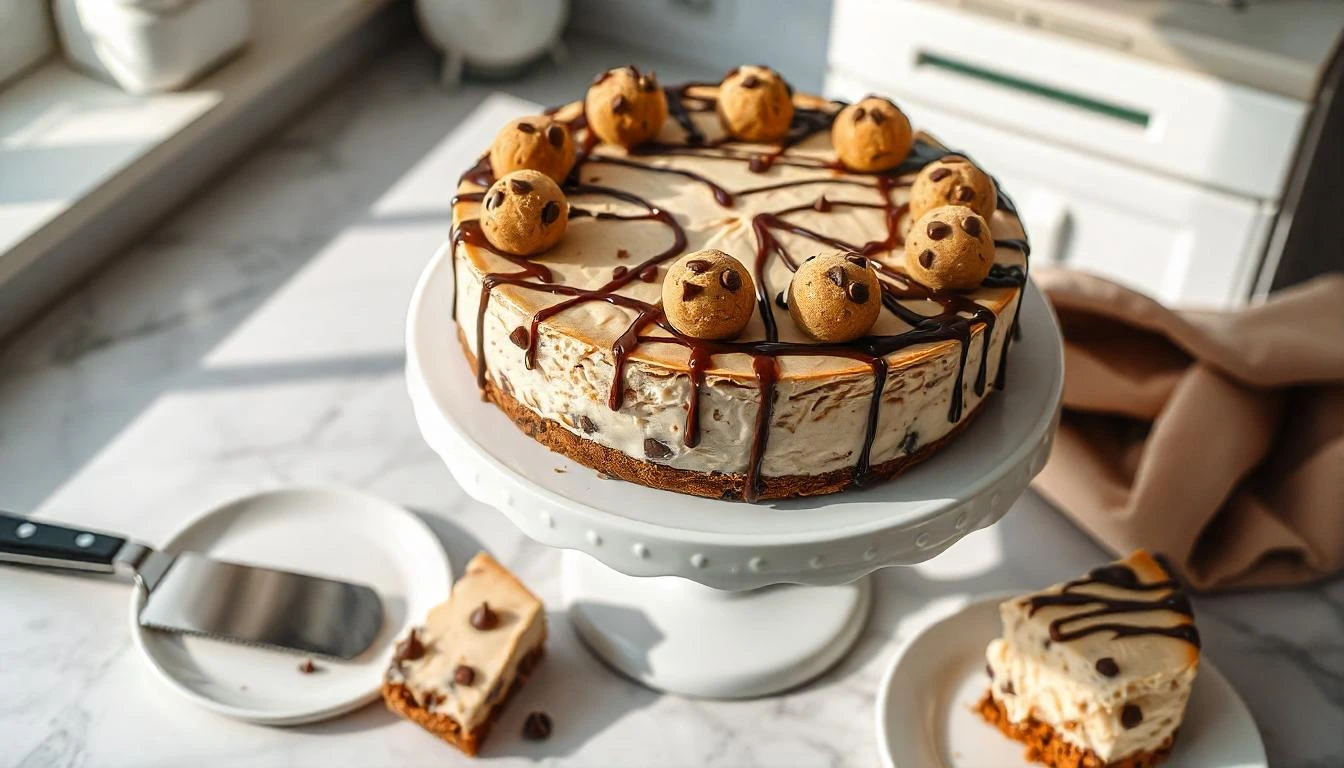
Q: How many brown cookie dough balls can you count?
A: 9